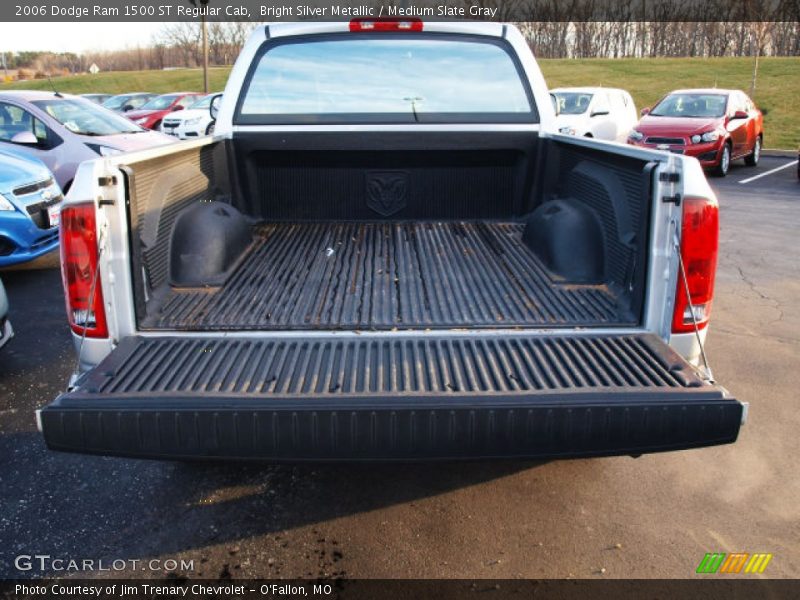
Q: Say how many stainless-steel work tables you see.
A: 0